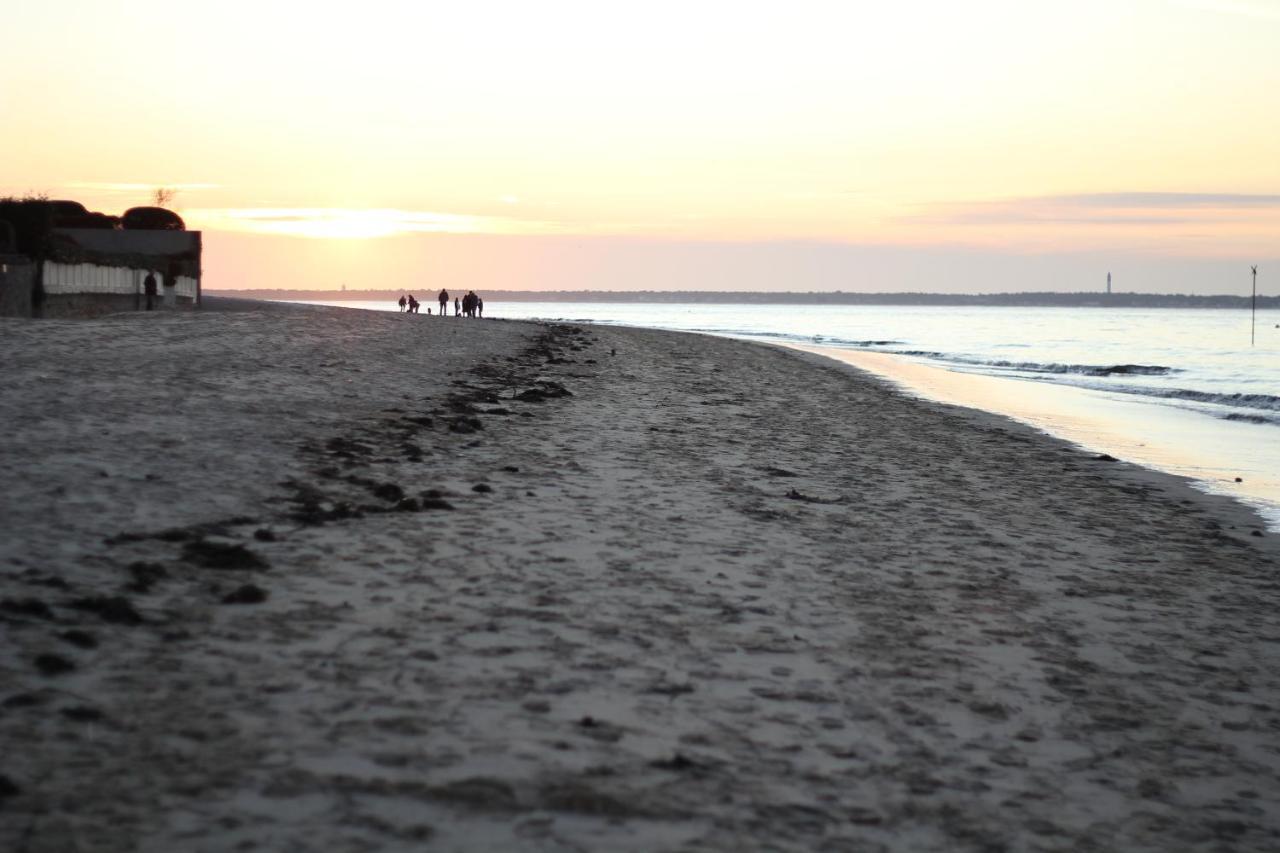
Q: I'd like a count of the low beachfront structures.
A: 1